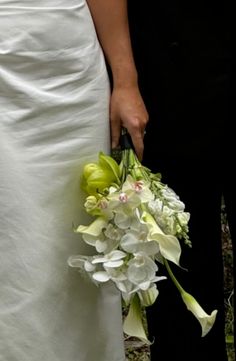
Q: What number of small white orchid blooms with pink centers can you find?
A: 3